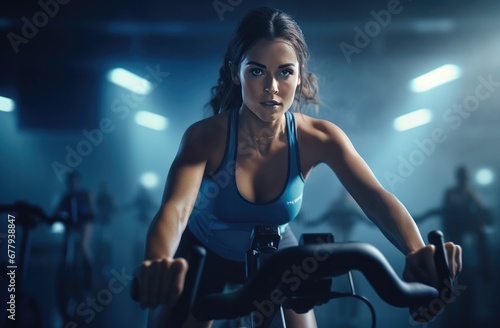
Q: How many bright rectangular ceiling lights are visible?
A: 5